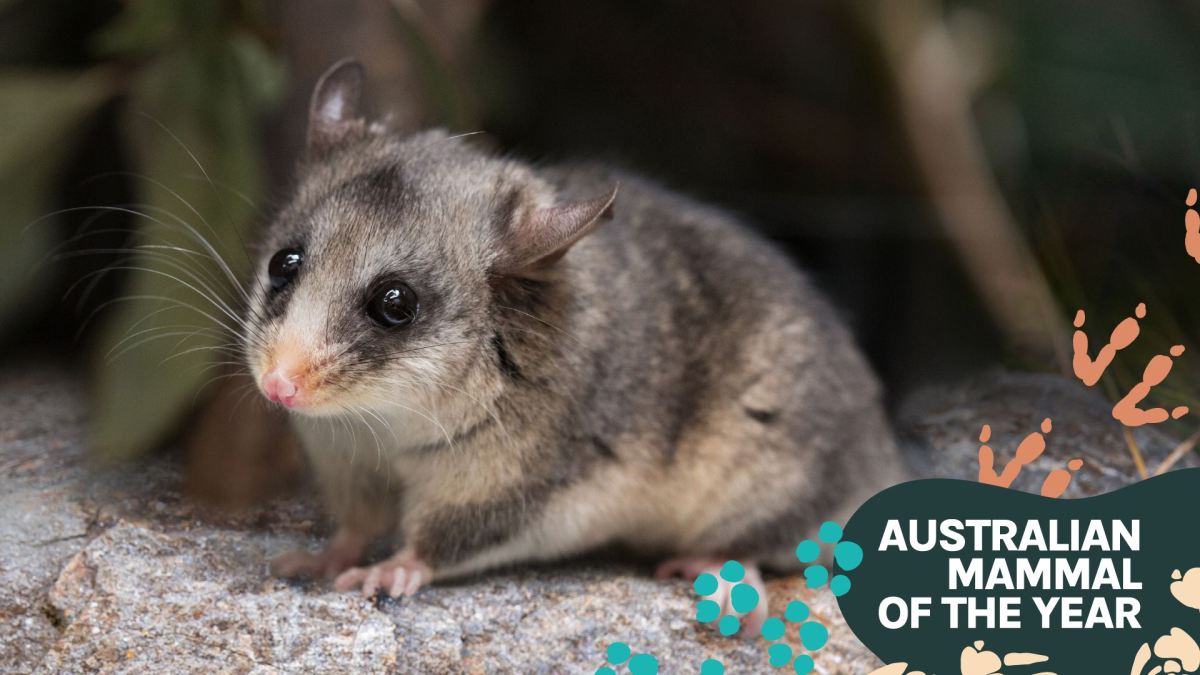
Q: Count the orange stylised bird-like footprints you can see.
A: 5